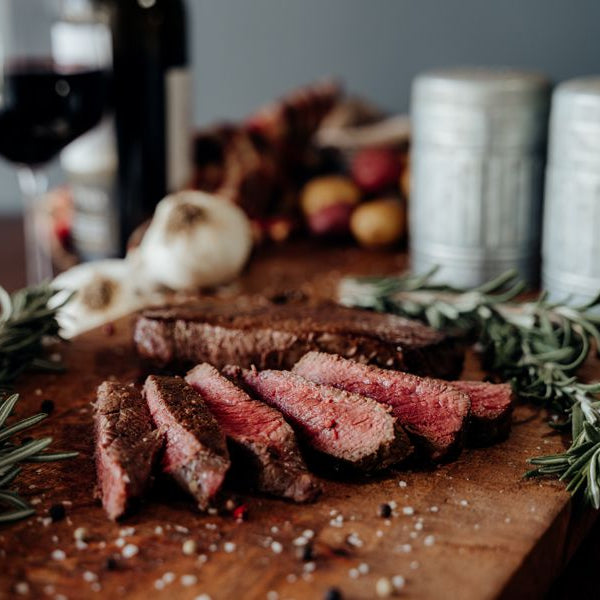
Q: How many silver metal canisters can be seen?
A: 2